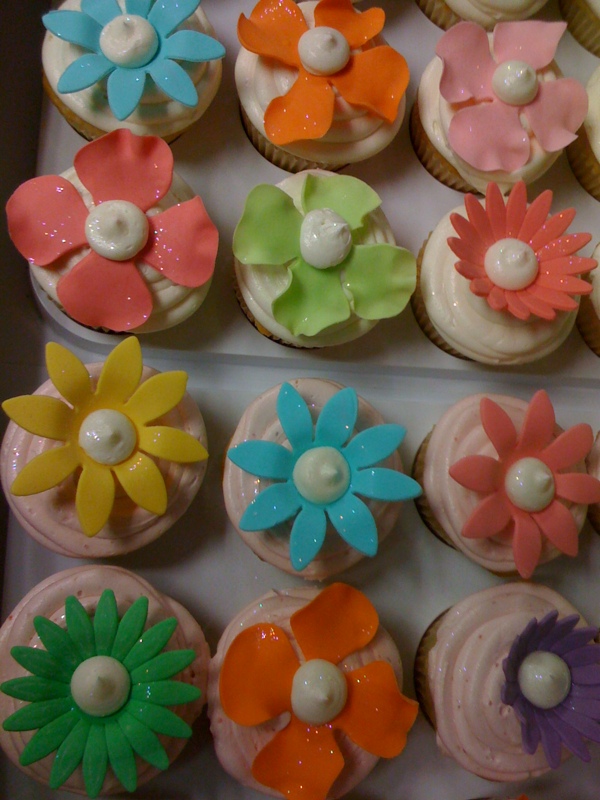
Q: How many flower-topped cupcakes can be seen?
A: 12